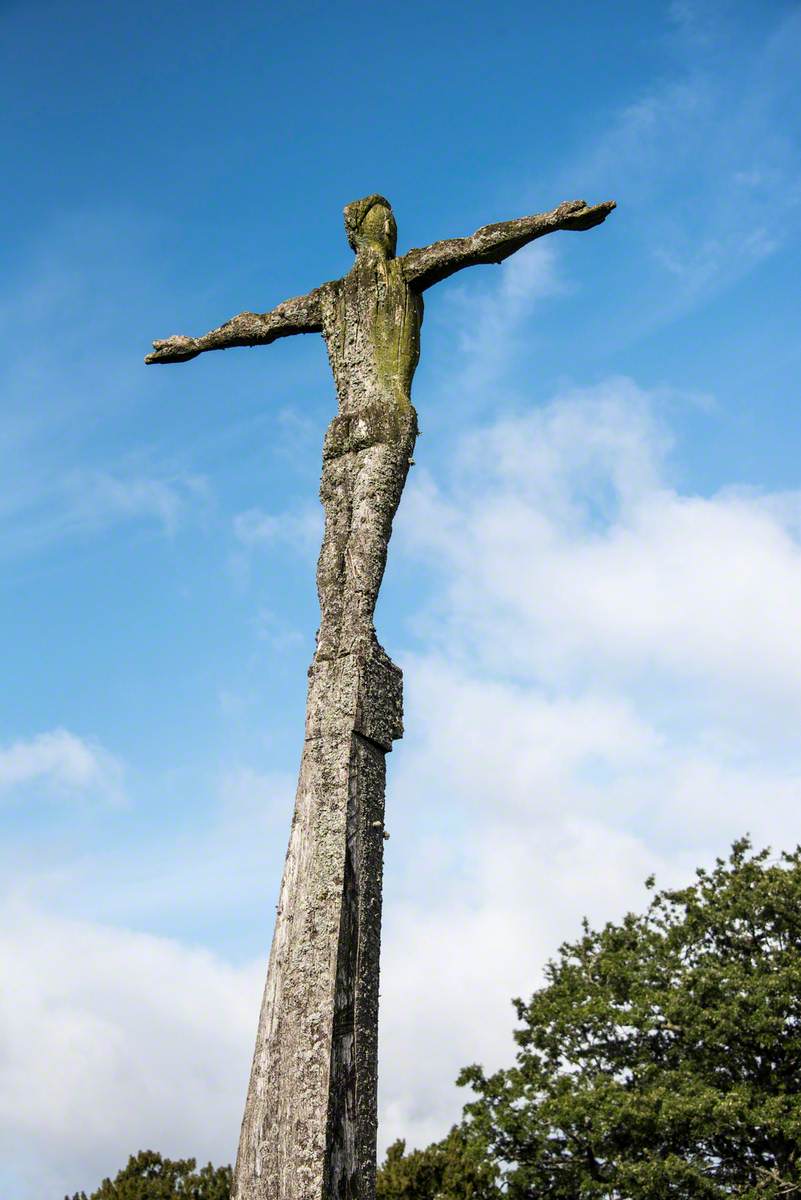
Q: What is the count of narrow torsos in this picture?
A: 1